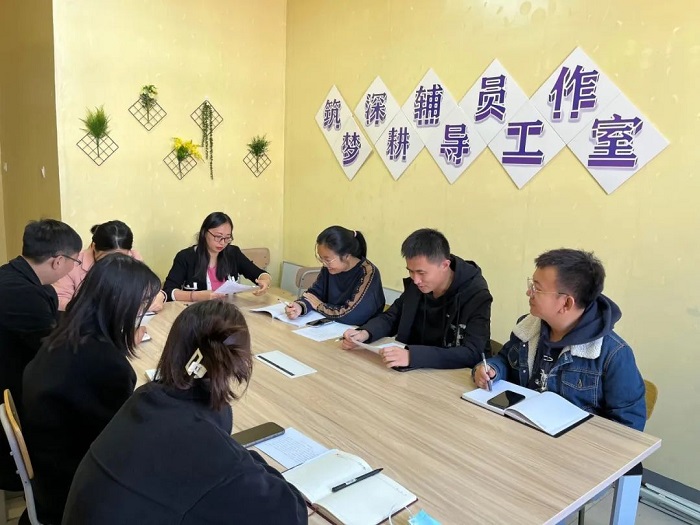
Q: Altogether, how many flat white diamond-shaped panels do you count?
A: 10